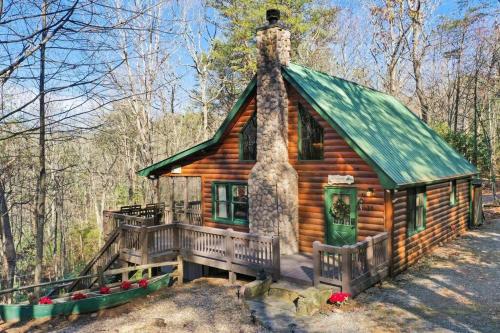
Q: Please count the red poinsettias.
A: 6